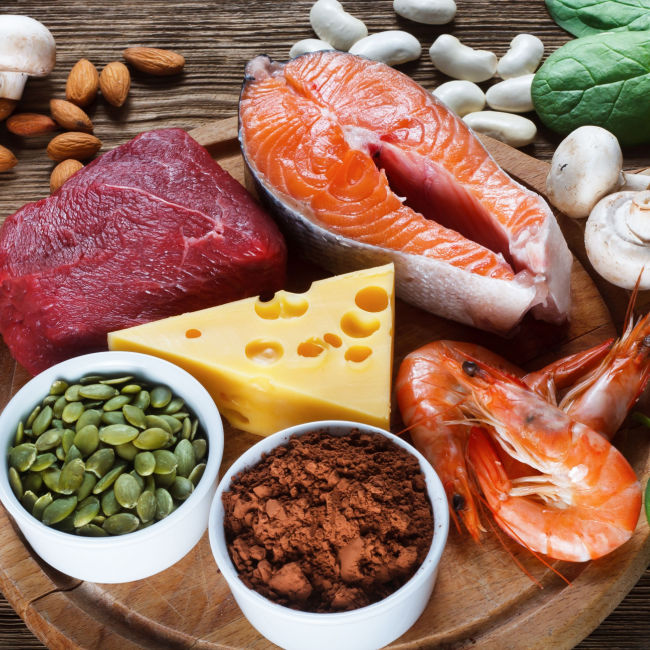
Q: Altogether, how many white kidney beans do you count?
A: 9